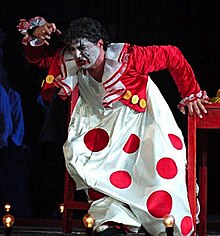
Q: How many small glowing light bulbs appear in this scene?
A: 5